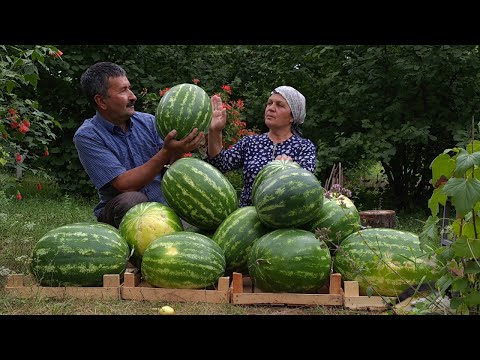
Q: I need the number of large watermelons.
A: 11